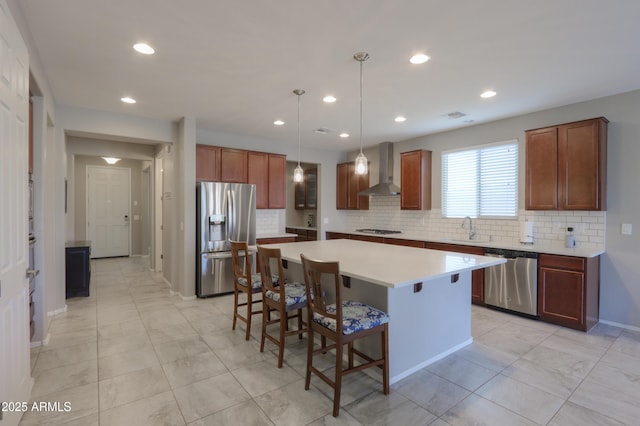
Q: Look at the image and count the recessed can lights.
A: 8